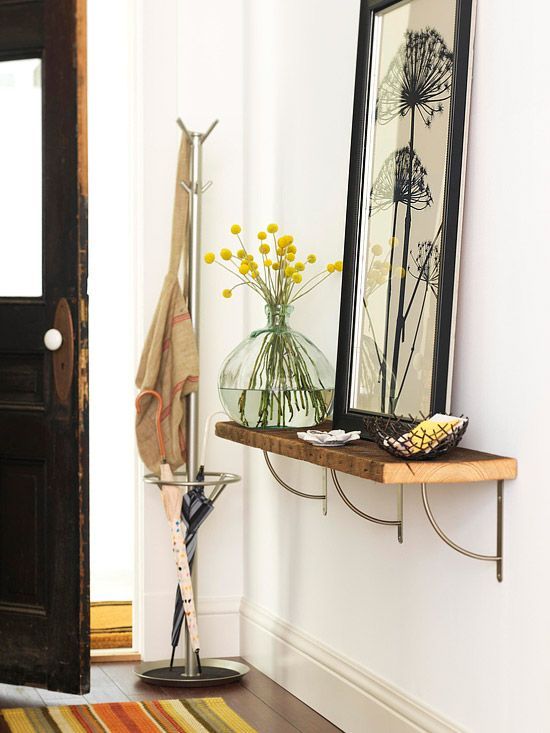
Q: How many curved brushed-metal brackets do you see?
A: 3